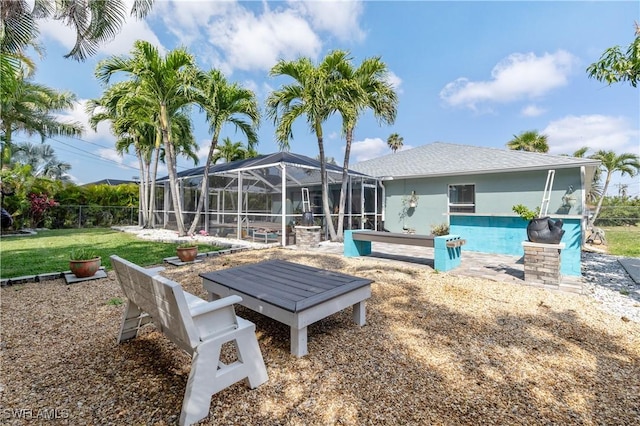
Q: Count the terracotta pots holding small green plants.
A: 2